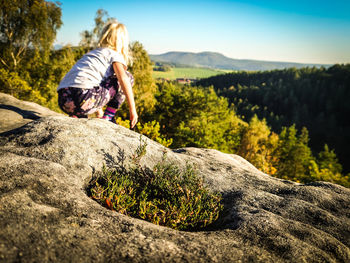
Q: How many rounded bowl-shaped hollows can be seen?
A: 1